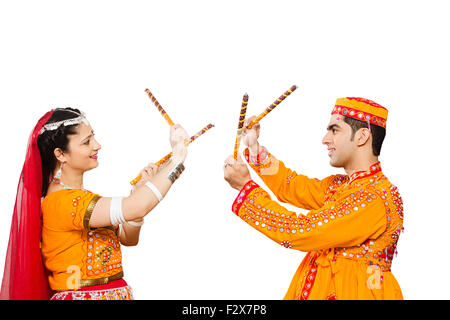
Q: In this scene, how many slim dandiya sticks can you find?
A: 4